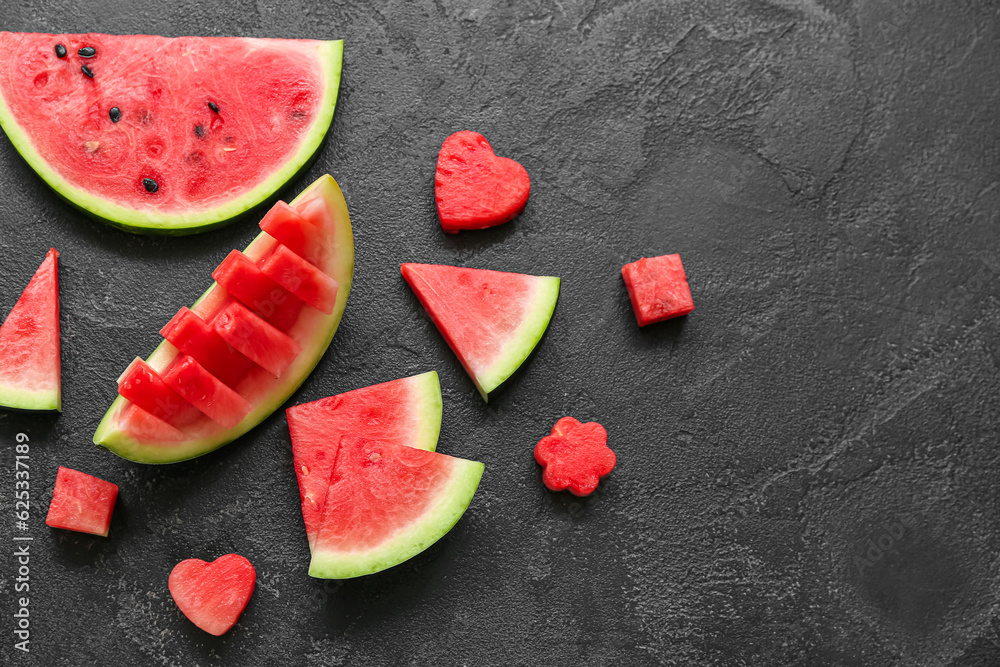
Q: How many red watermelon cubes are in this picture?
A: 2